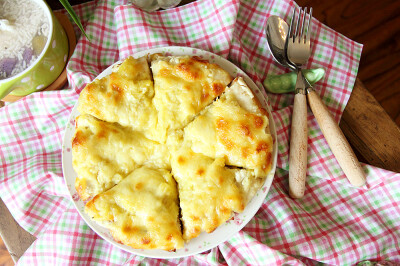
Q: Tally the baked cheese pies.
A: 1